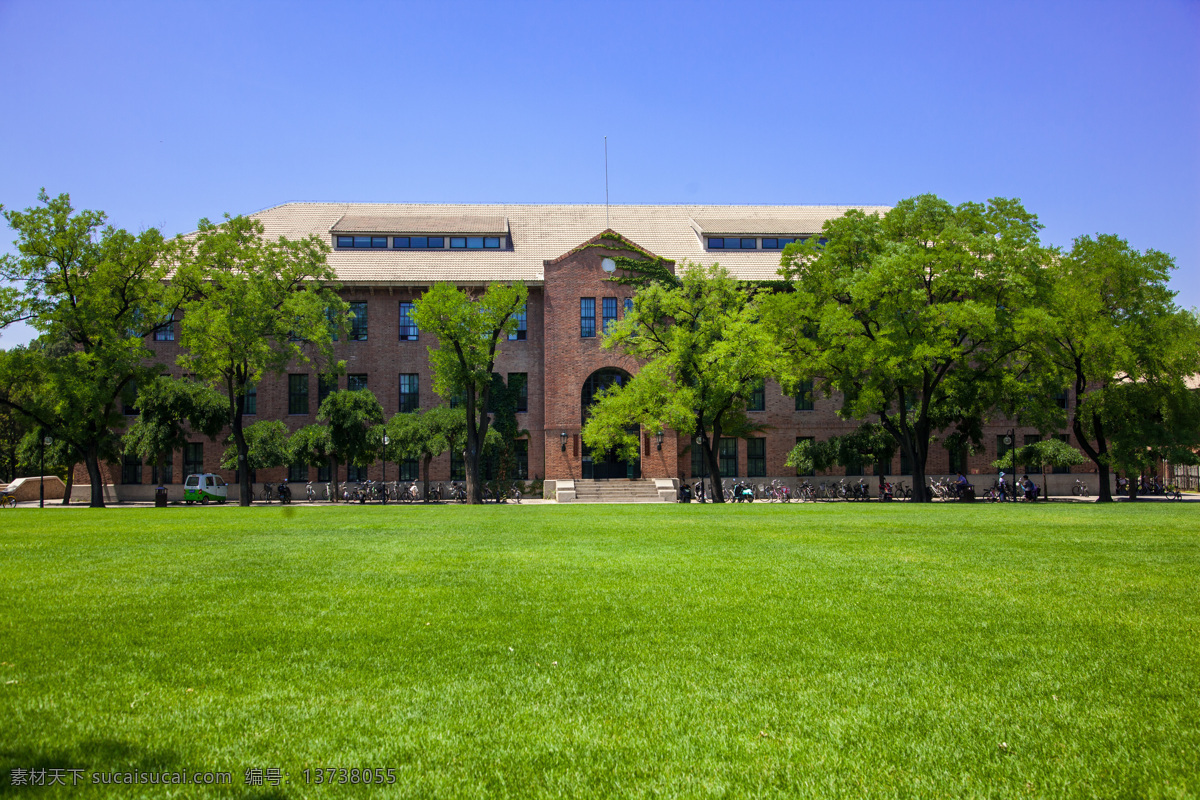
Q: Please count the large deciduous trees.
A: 6